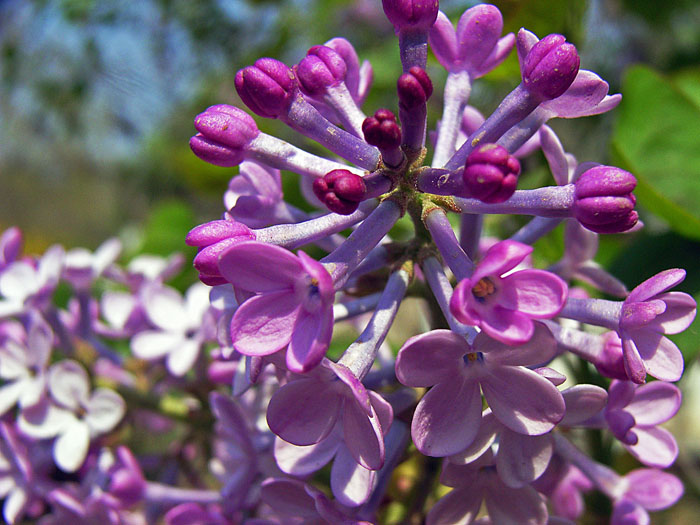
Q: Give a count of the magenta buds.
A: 11